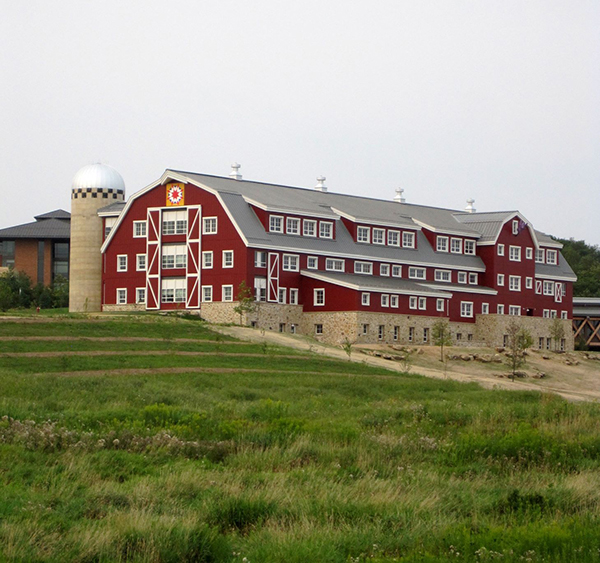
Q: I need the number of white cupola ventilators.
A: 4